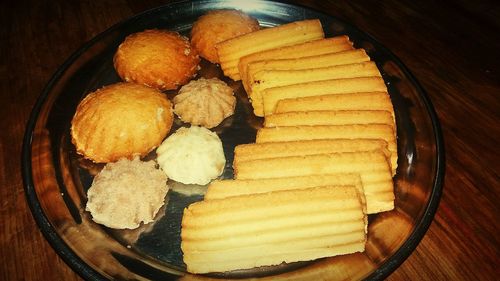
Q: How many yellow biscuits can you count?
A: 12